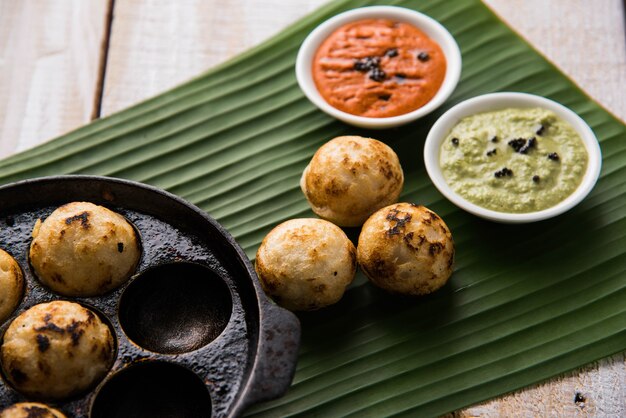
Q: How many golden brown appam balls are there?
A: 7